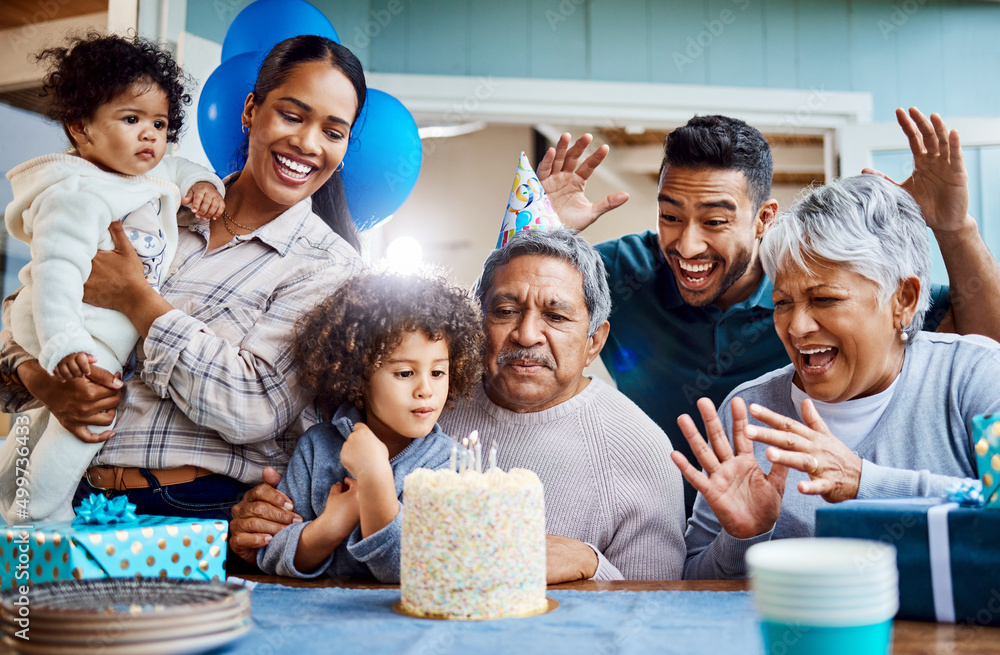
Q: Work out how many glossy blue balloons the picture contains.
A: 3